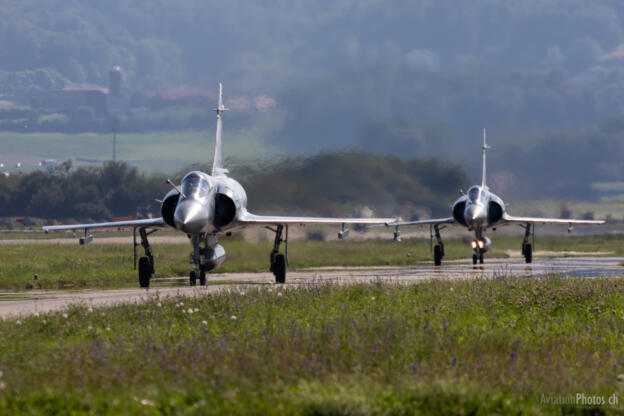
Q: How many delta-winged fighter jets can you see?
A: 2